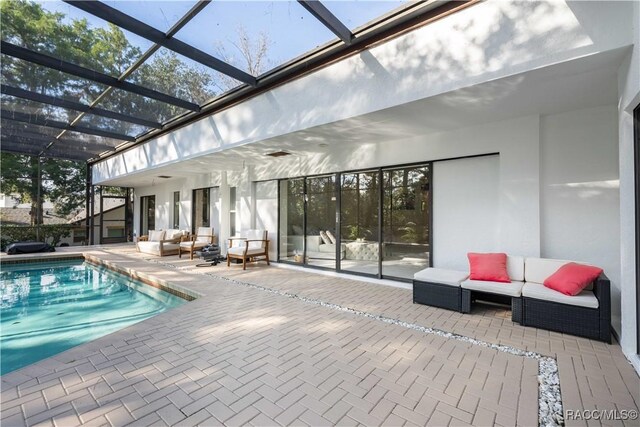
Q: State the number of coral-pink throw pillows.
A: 2